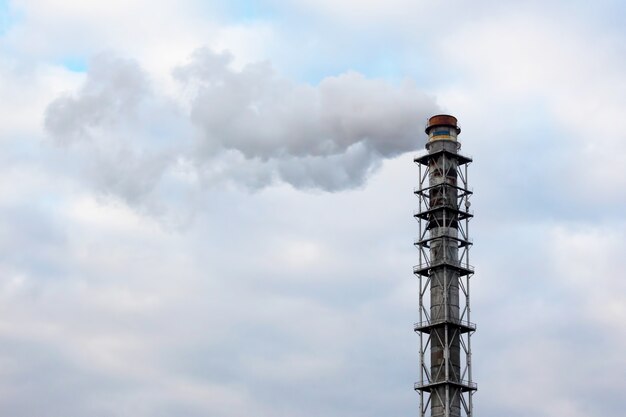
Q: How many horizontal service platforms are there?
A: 7